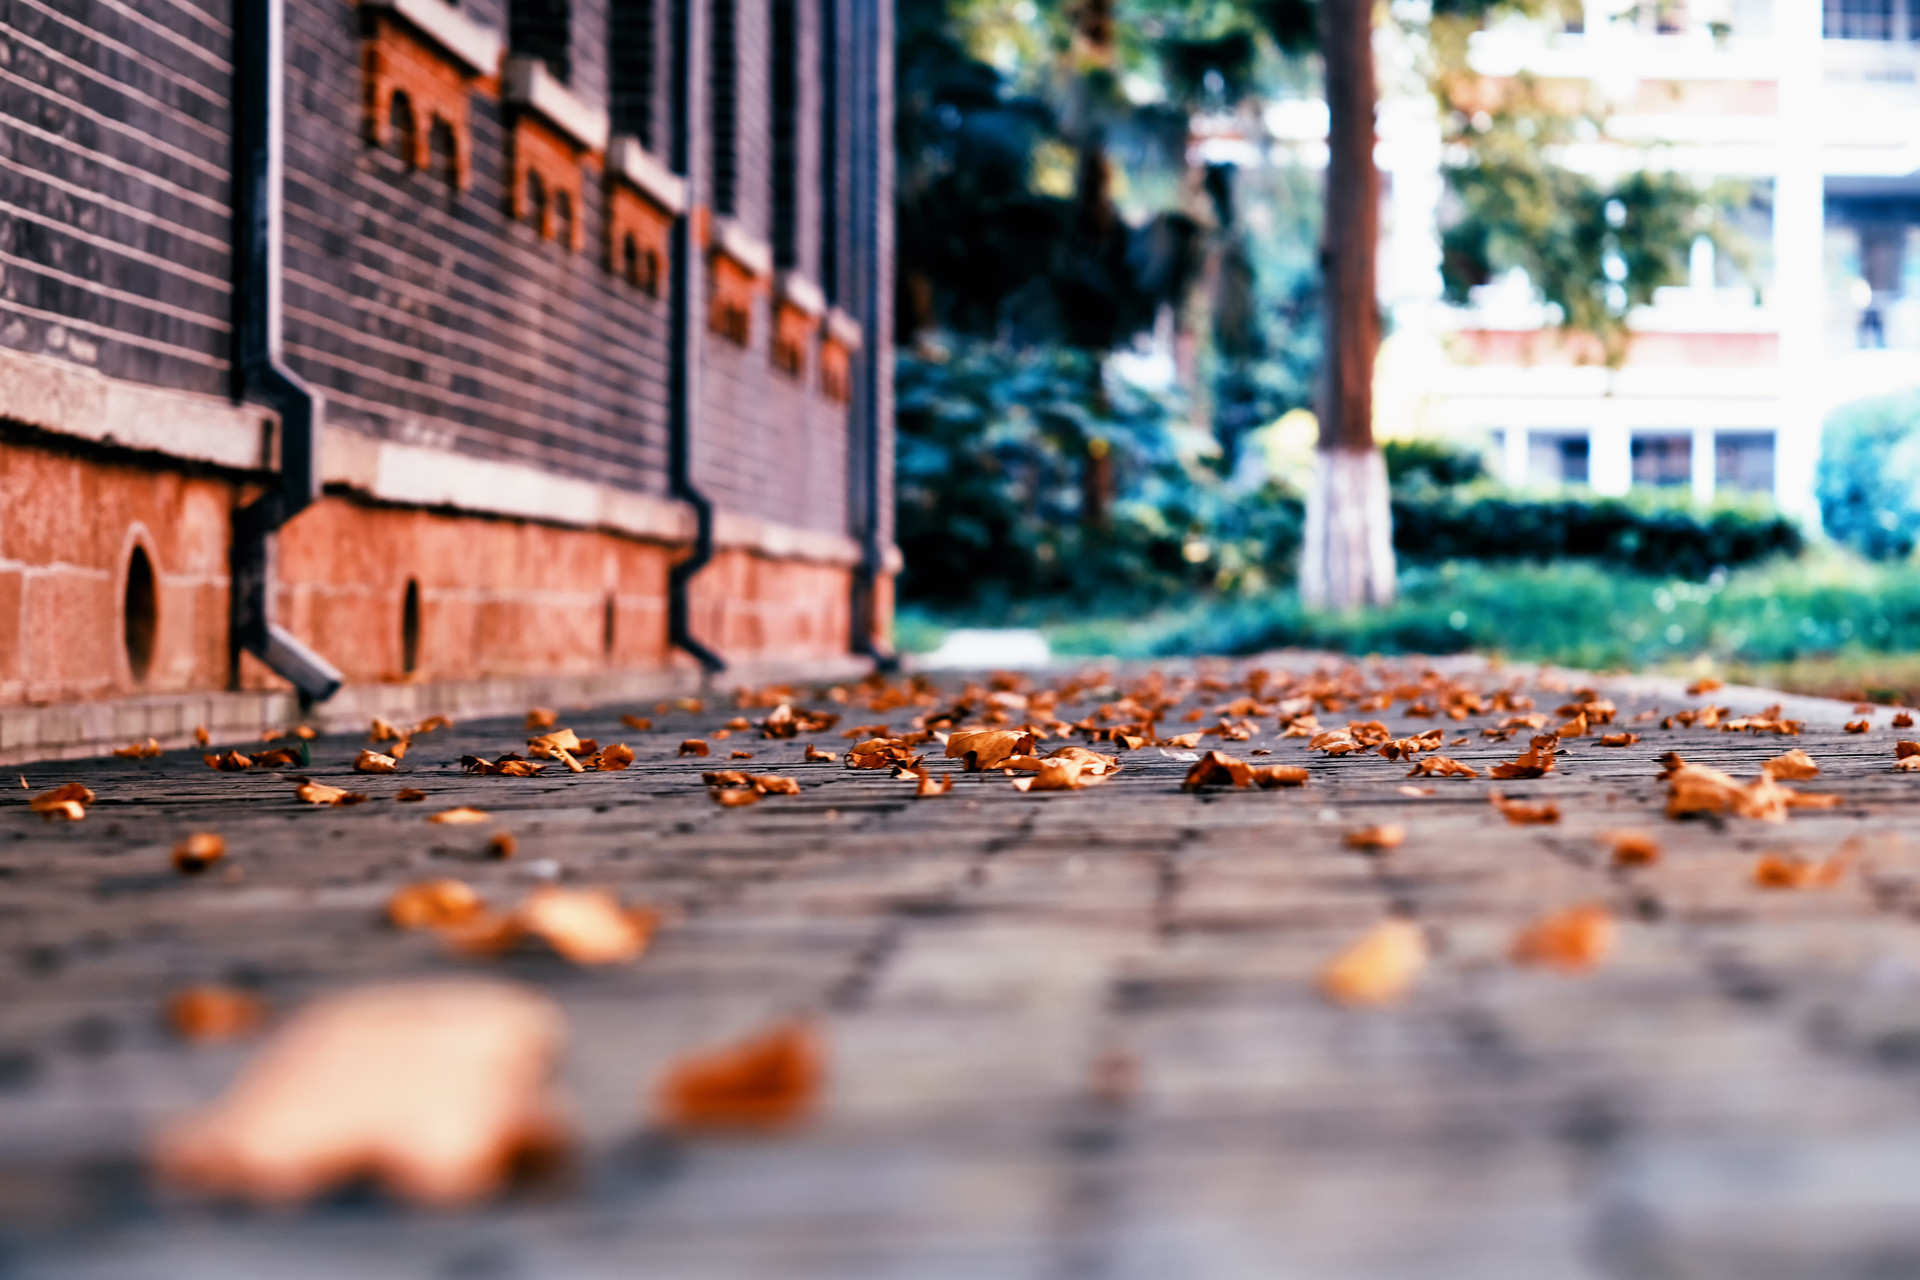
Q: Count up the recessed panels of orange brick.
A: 6